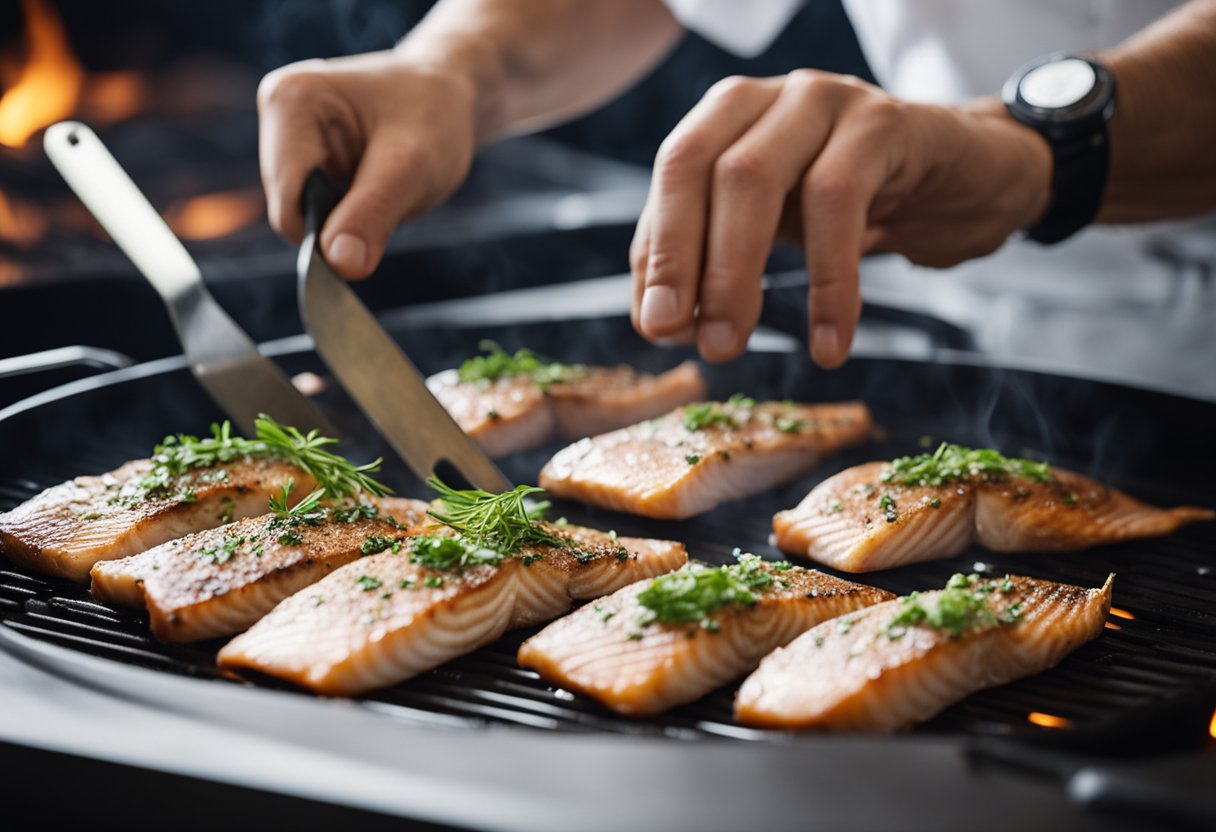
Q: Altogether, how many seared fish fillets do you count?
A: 8